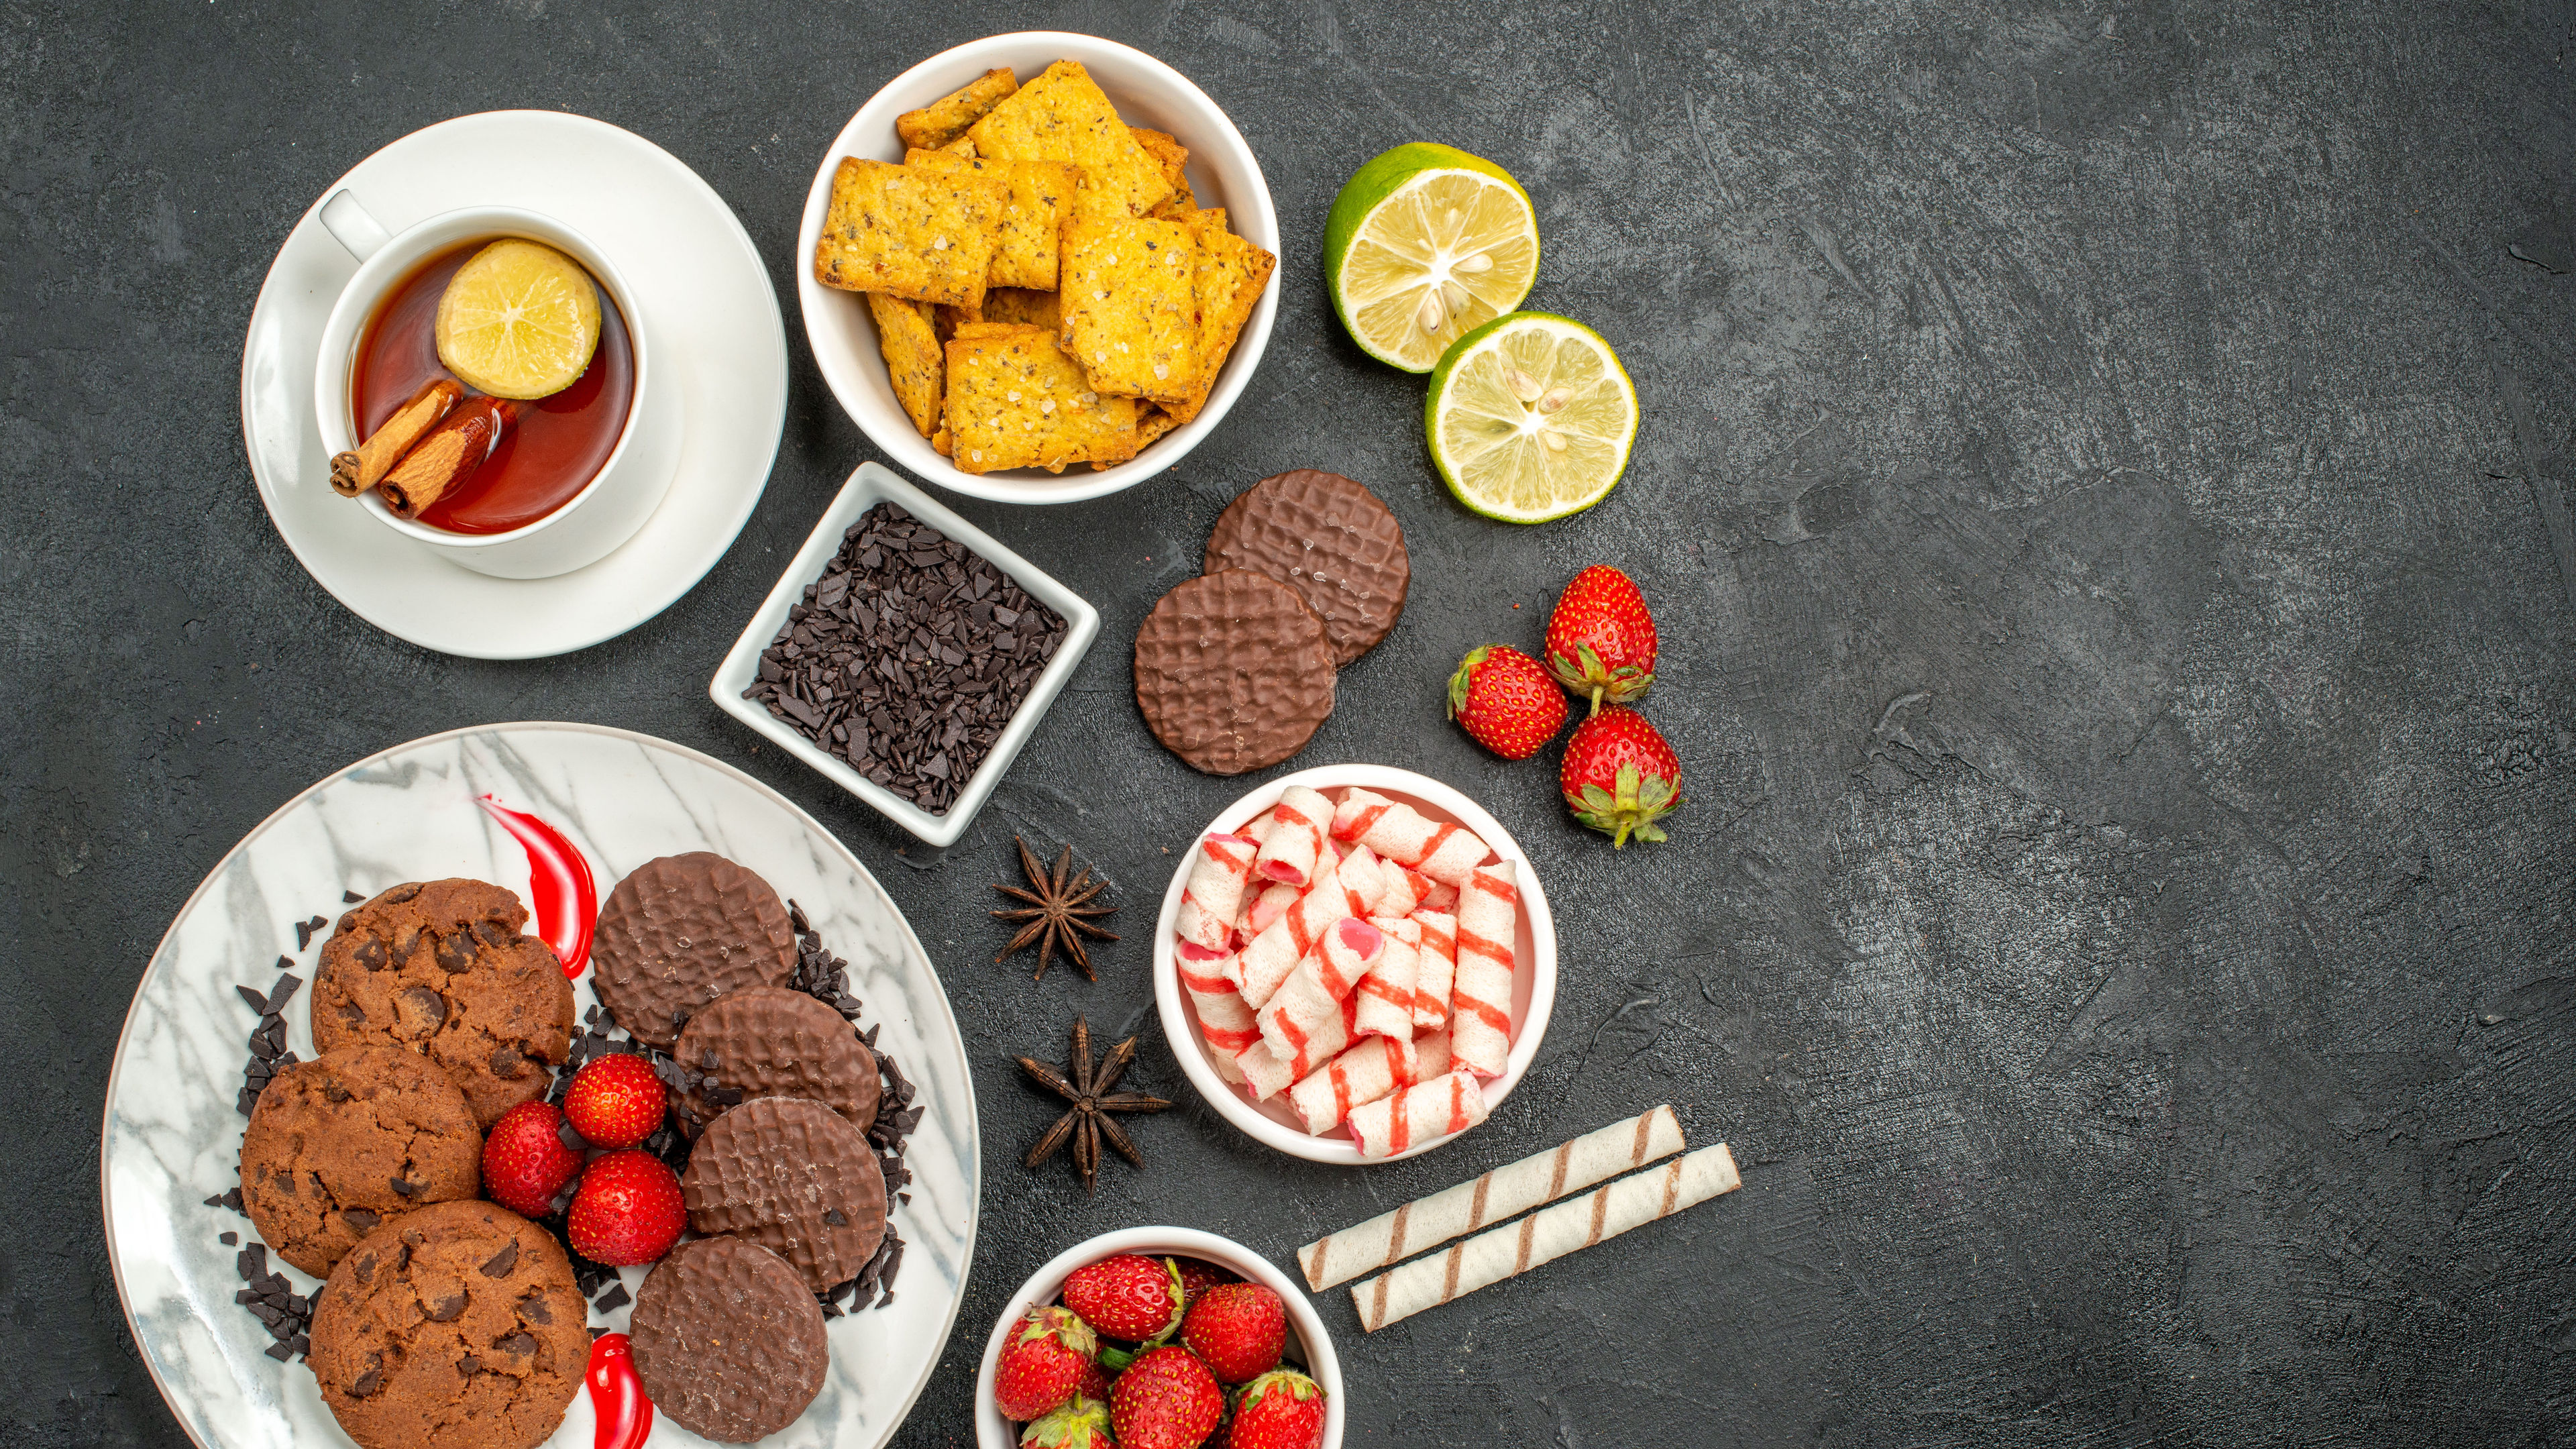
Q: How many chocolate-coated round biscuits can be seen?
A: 6